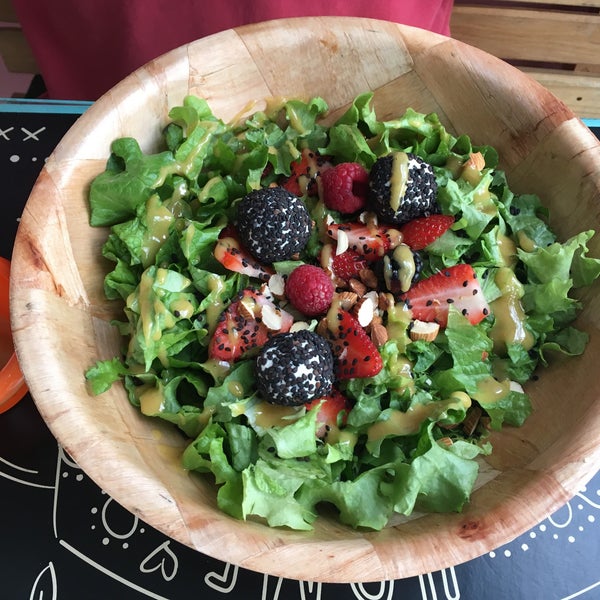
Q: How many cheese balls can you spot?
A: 3